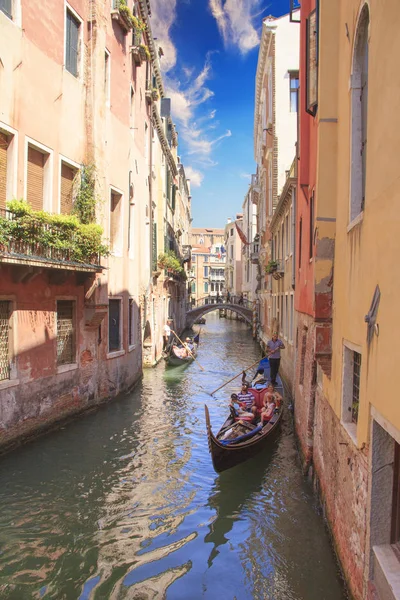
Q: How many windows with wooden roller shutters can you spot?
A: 3